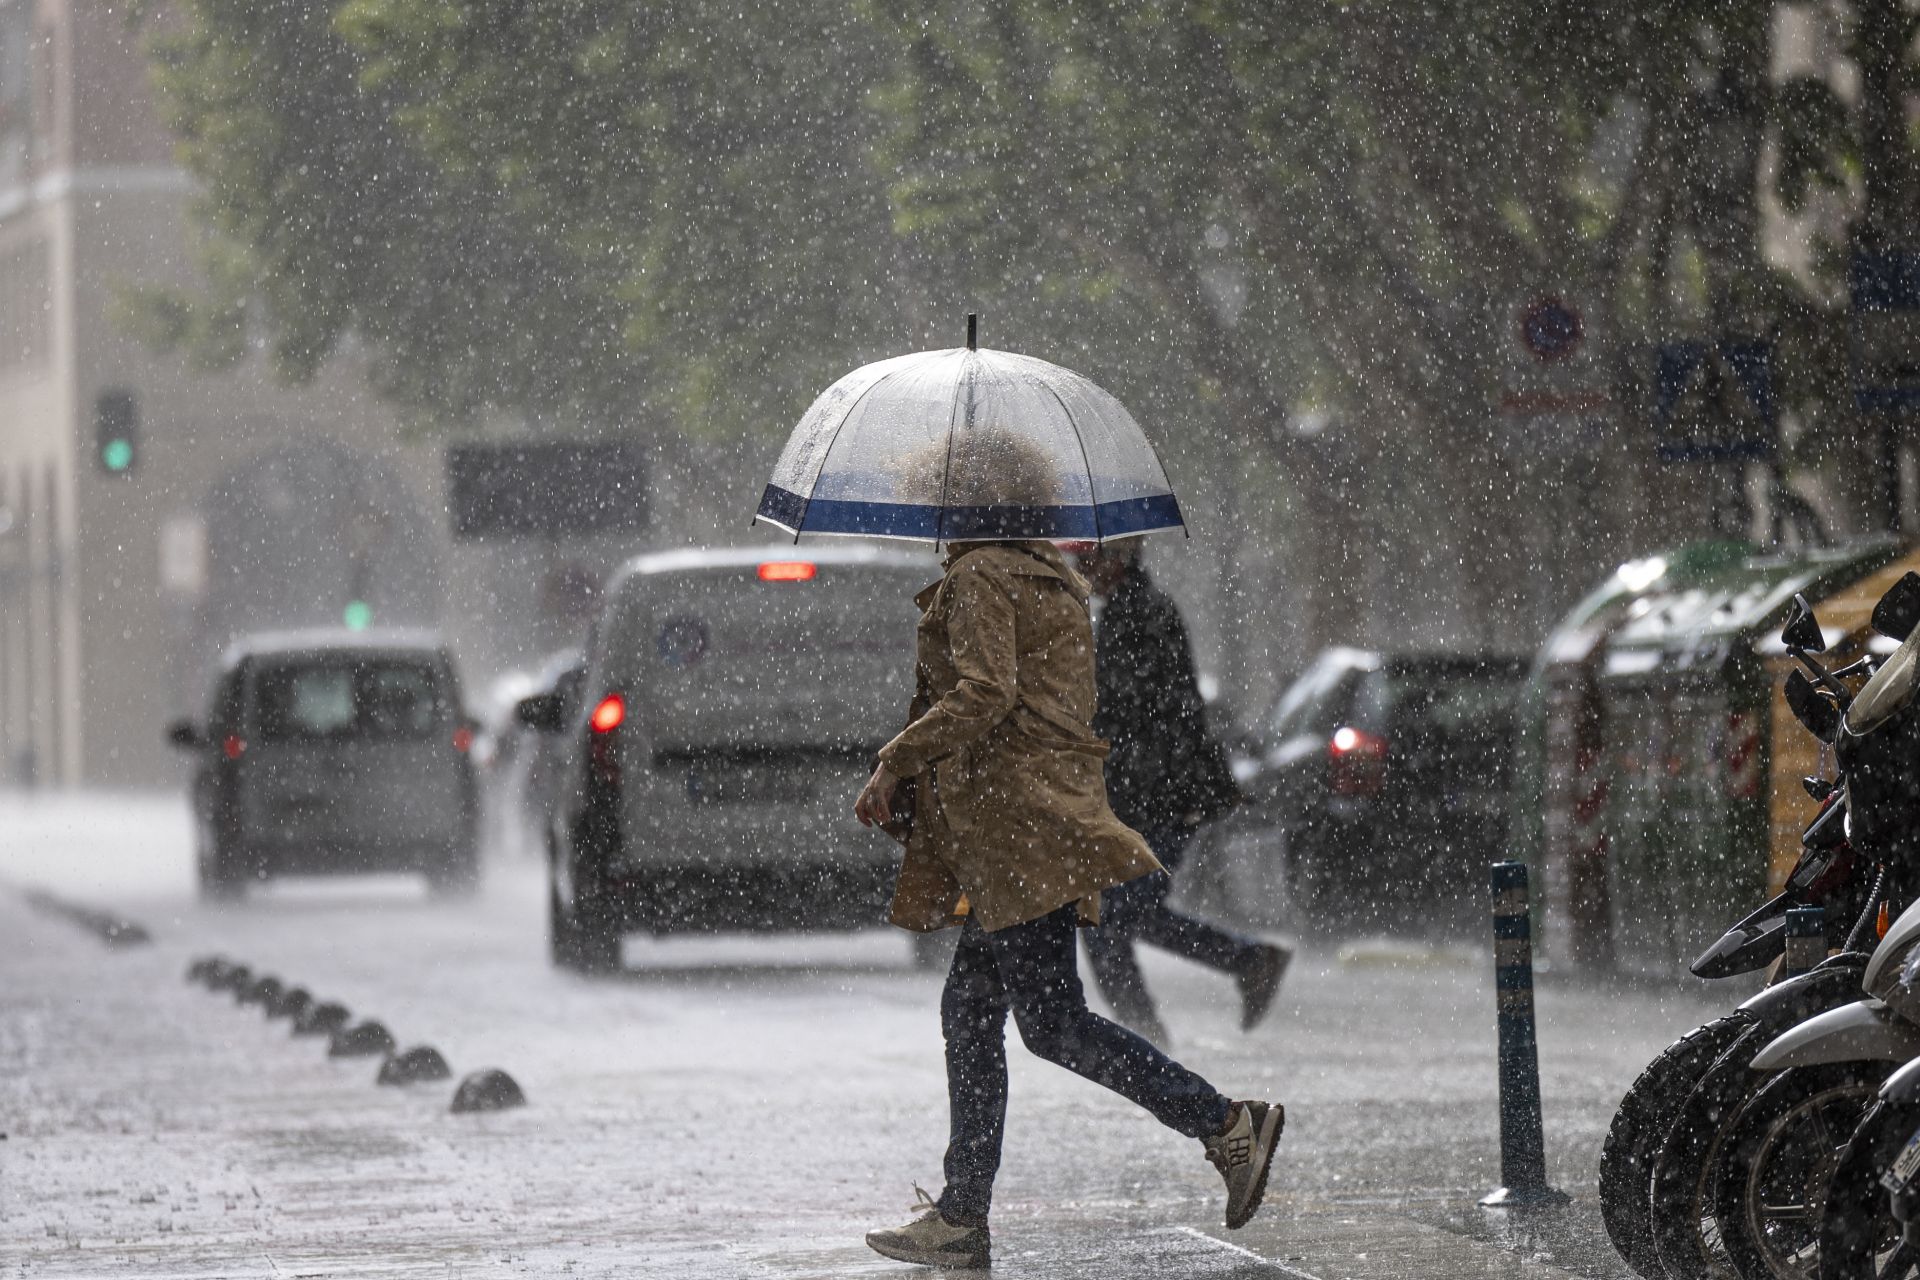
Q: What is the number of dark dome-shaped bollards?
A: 8